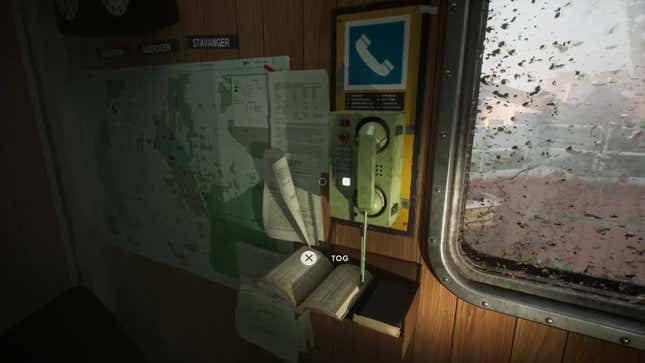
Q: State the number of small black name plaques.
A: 3